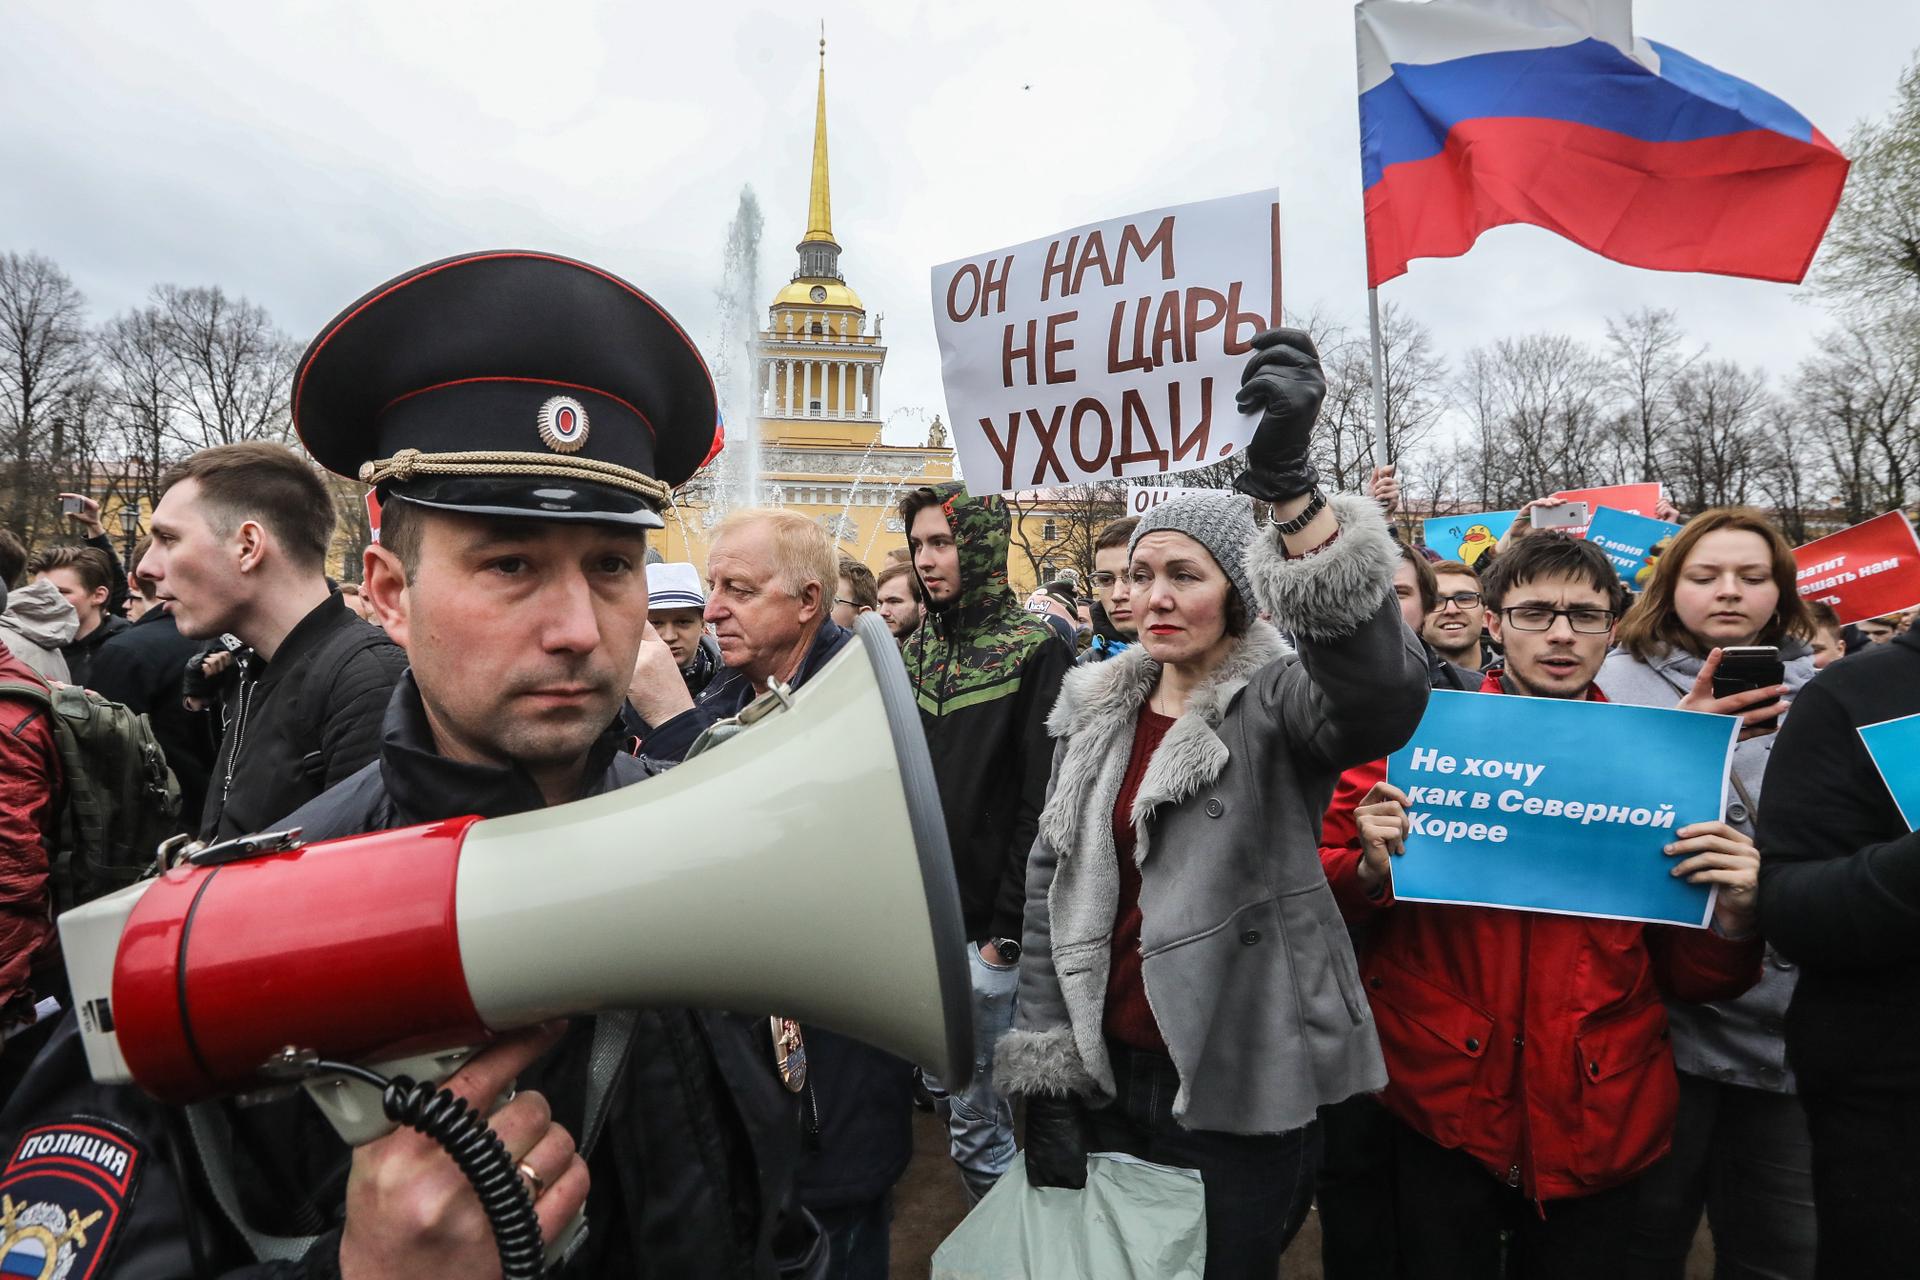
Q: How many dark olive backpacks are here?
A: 1